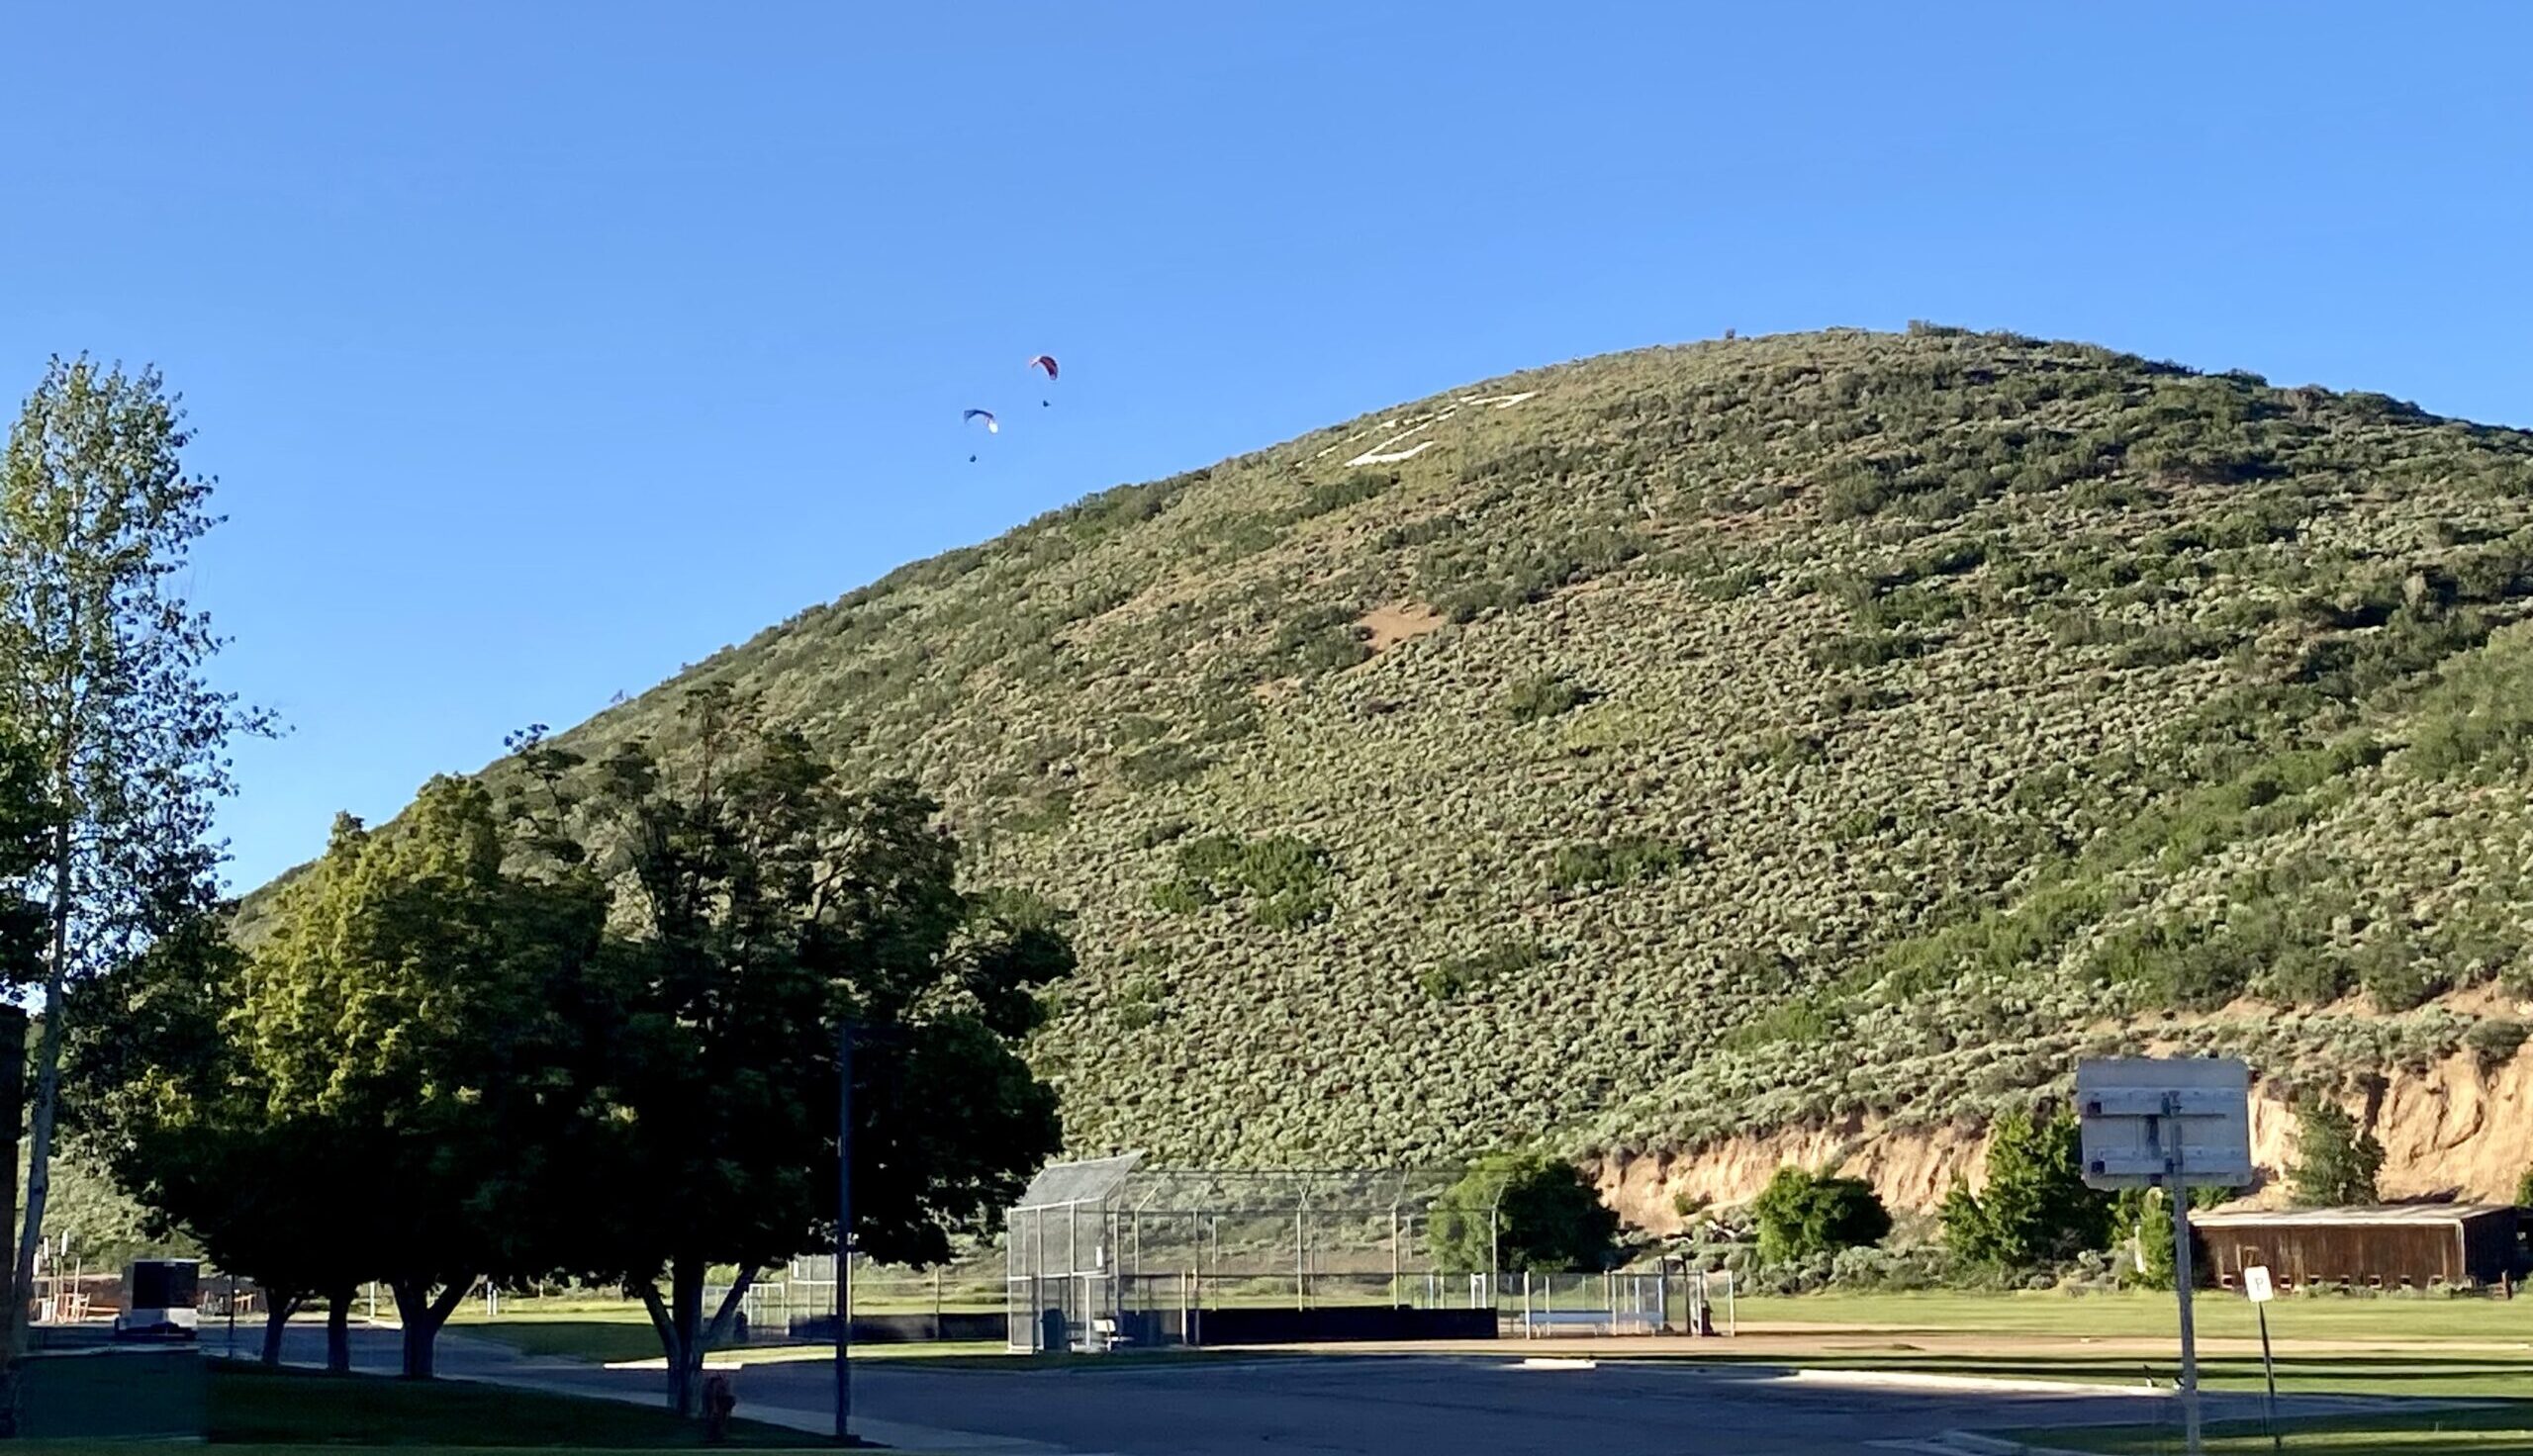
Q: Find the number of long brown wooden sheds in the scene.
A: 1